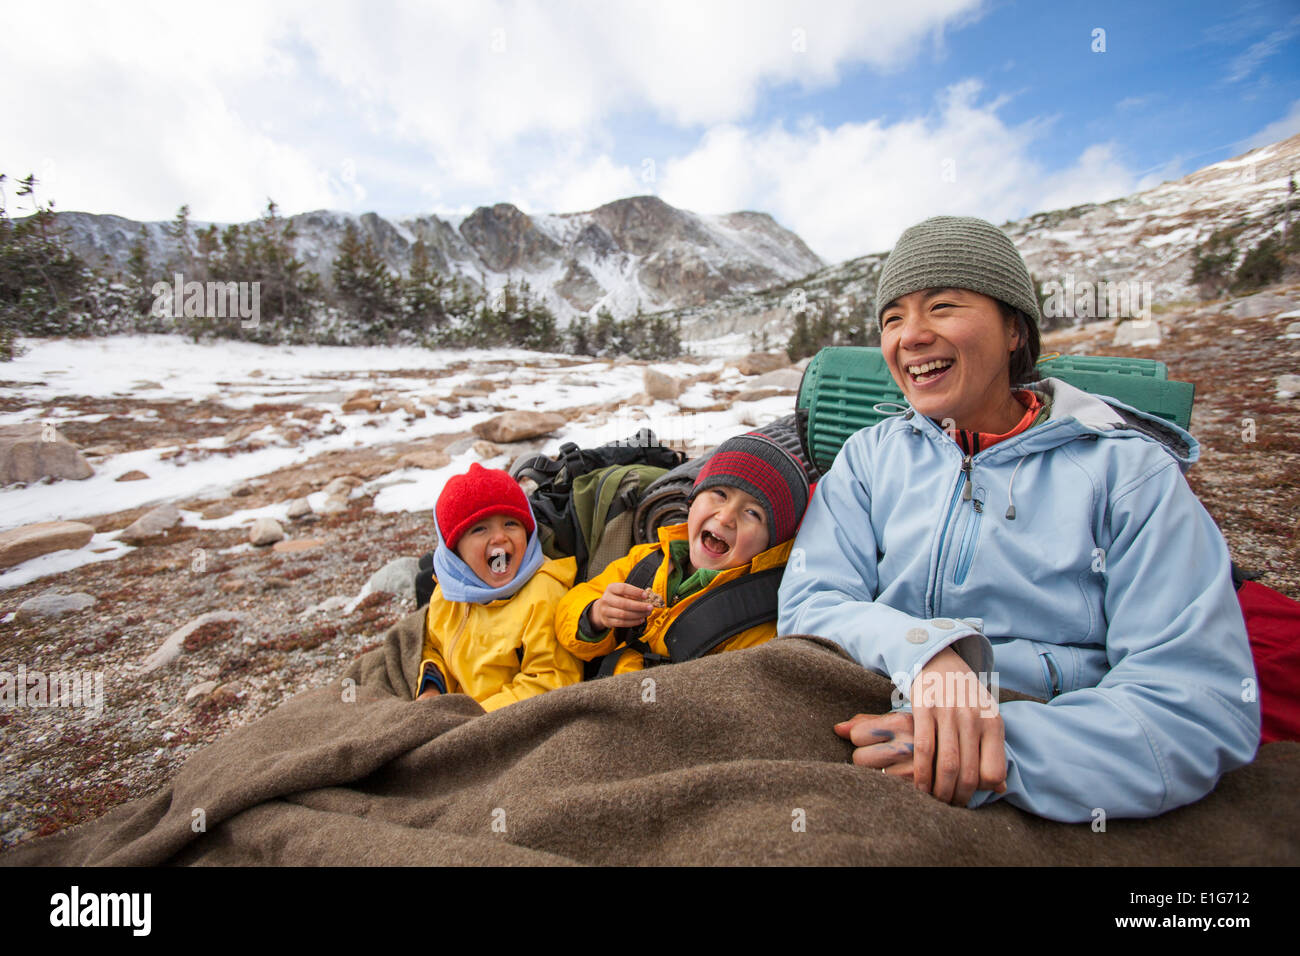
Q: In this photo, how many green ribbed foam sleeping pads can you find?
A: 1